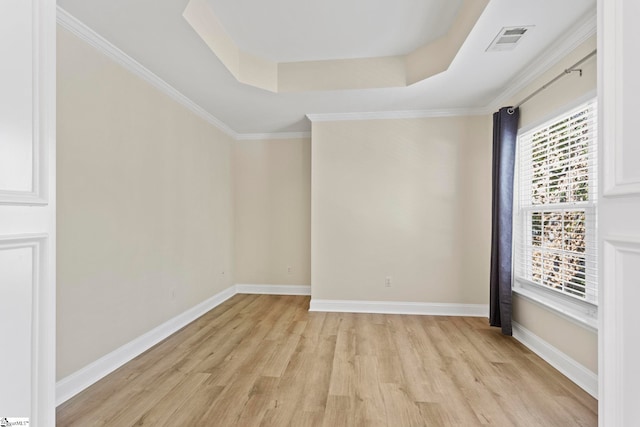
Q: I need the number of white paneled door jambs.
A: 2